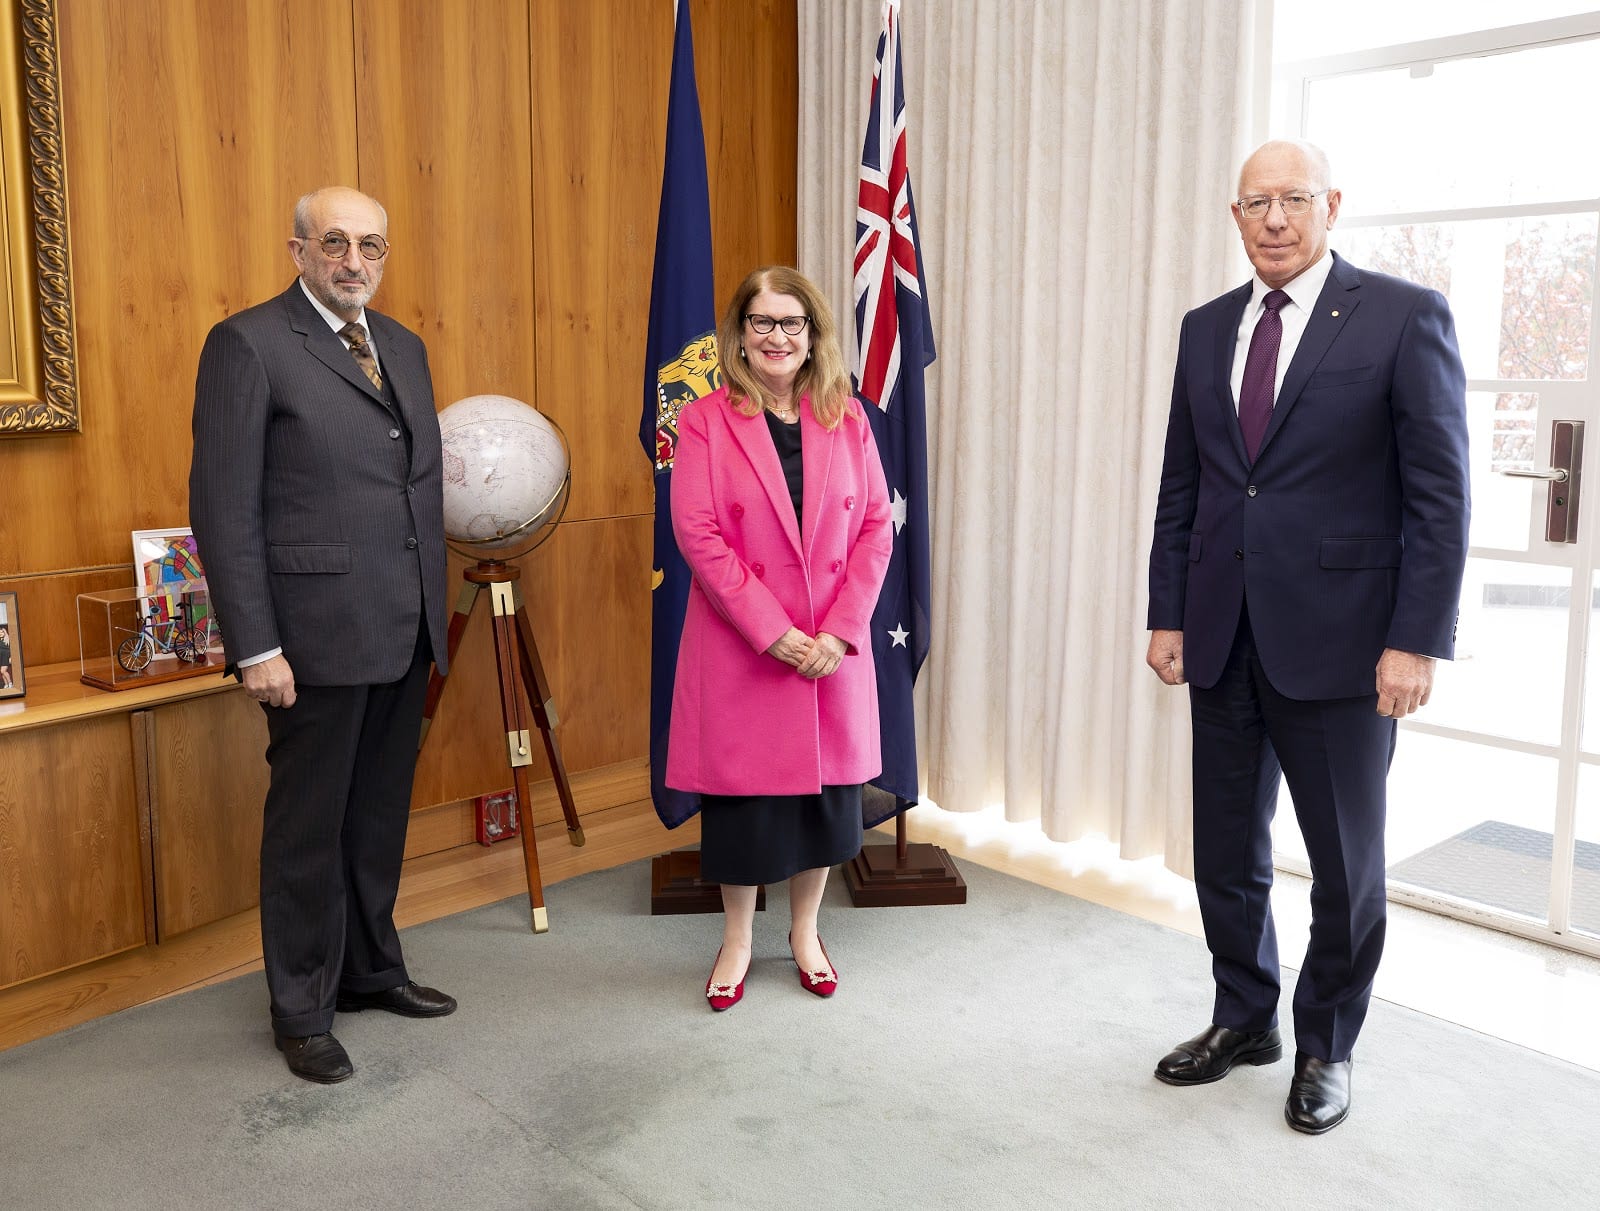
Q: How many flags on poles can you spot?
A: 2